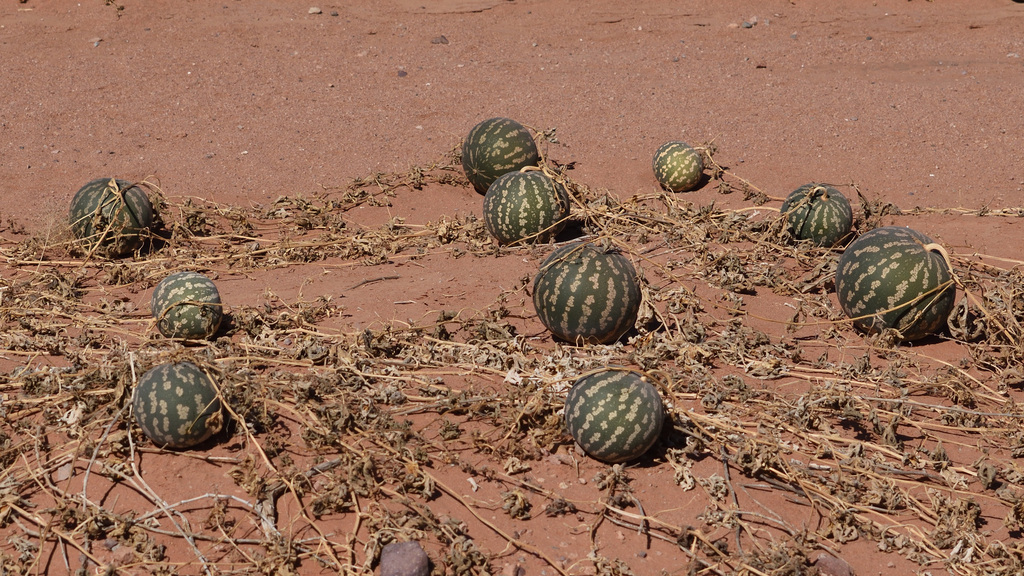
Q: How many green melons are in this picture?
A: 10